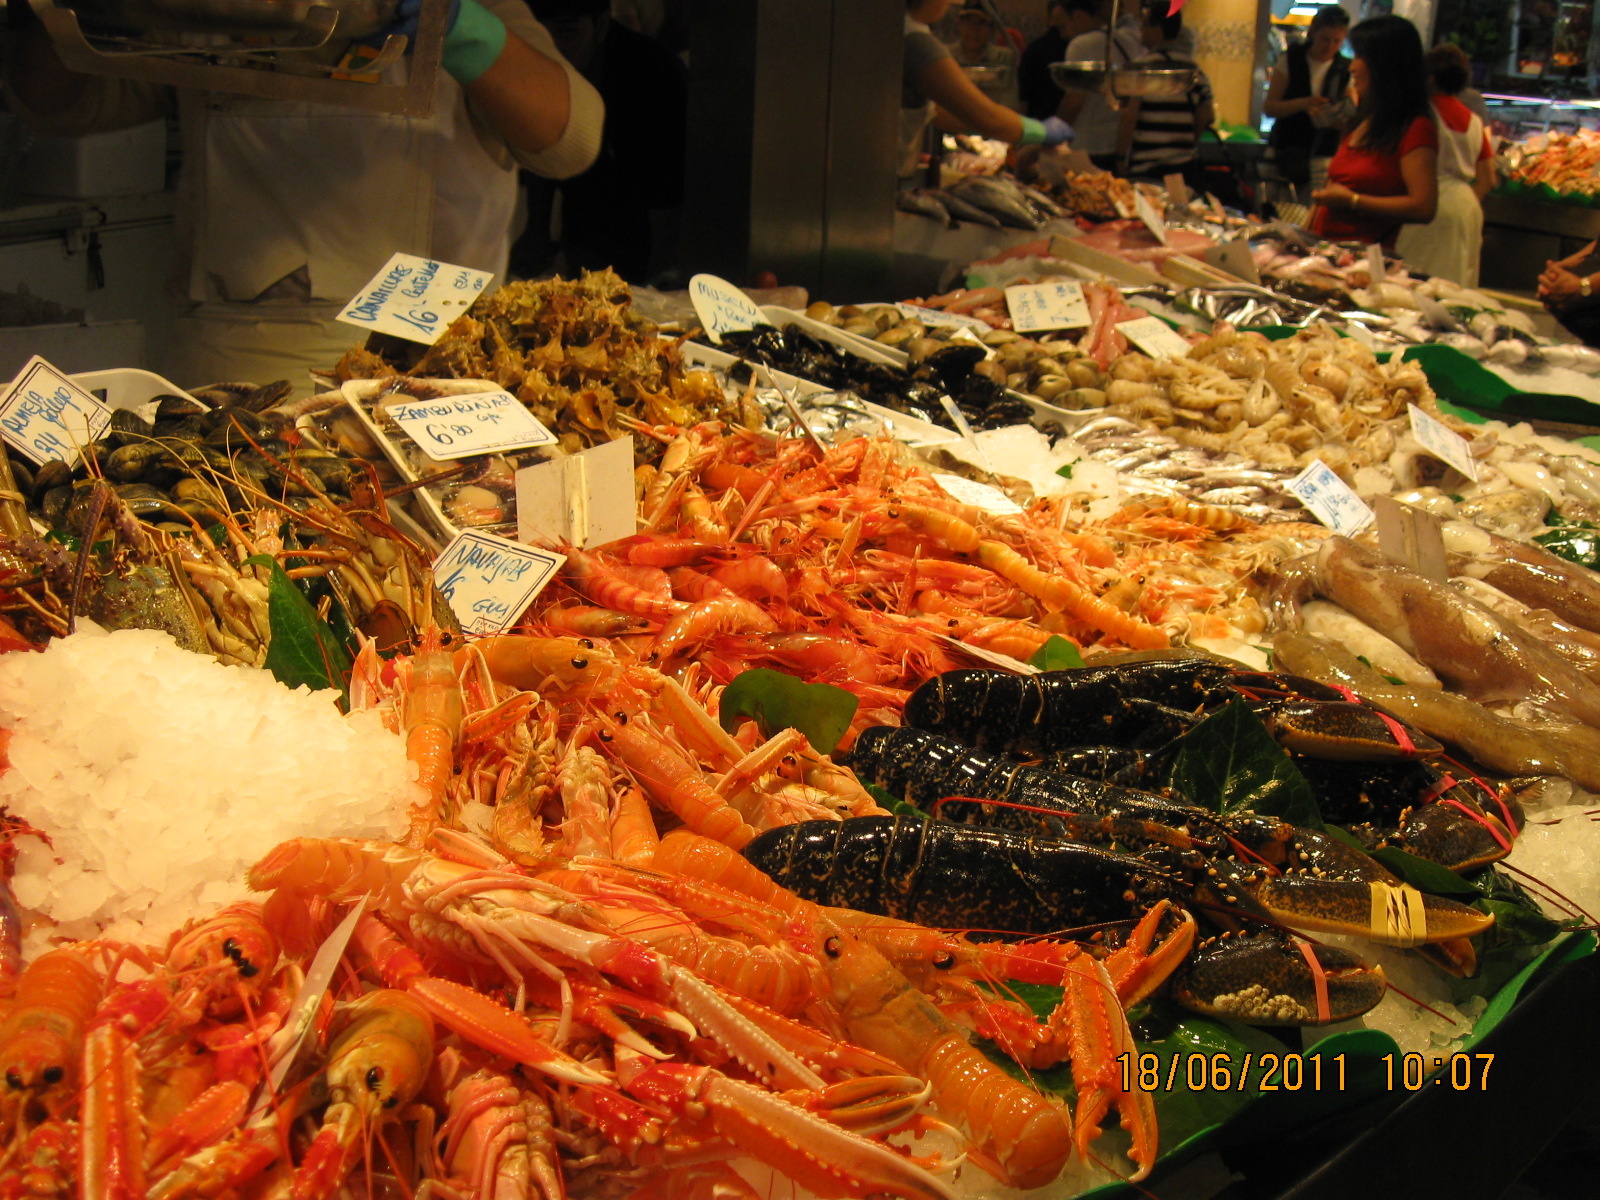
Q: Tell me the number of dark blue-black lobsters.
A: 4